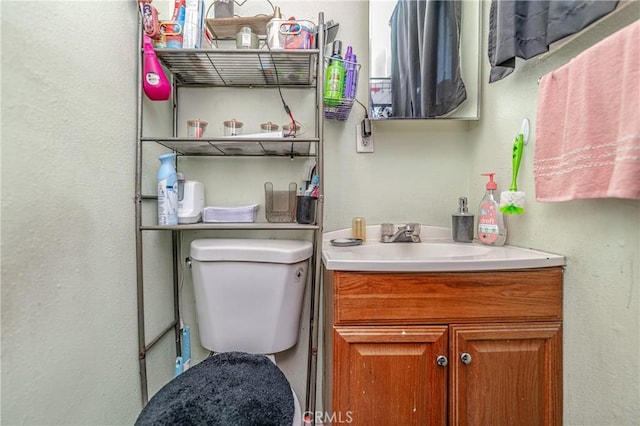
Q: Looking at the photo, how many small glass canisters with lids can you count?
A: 4